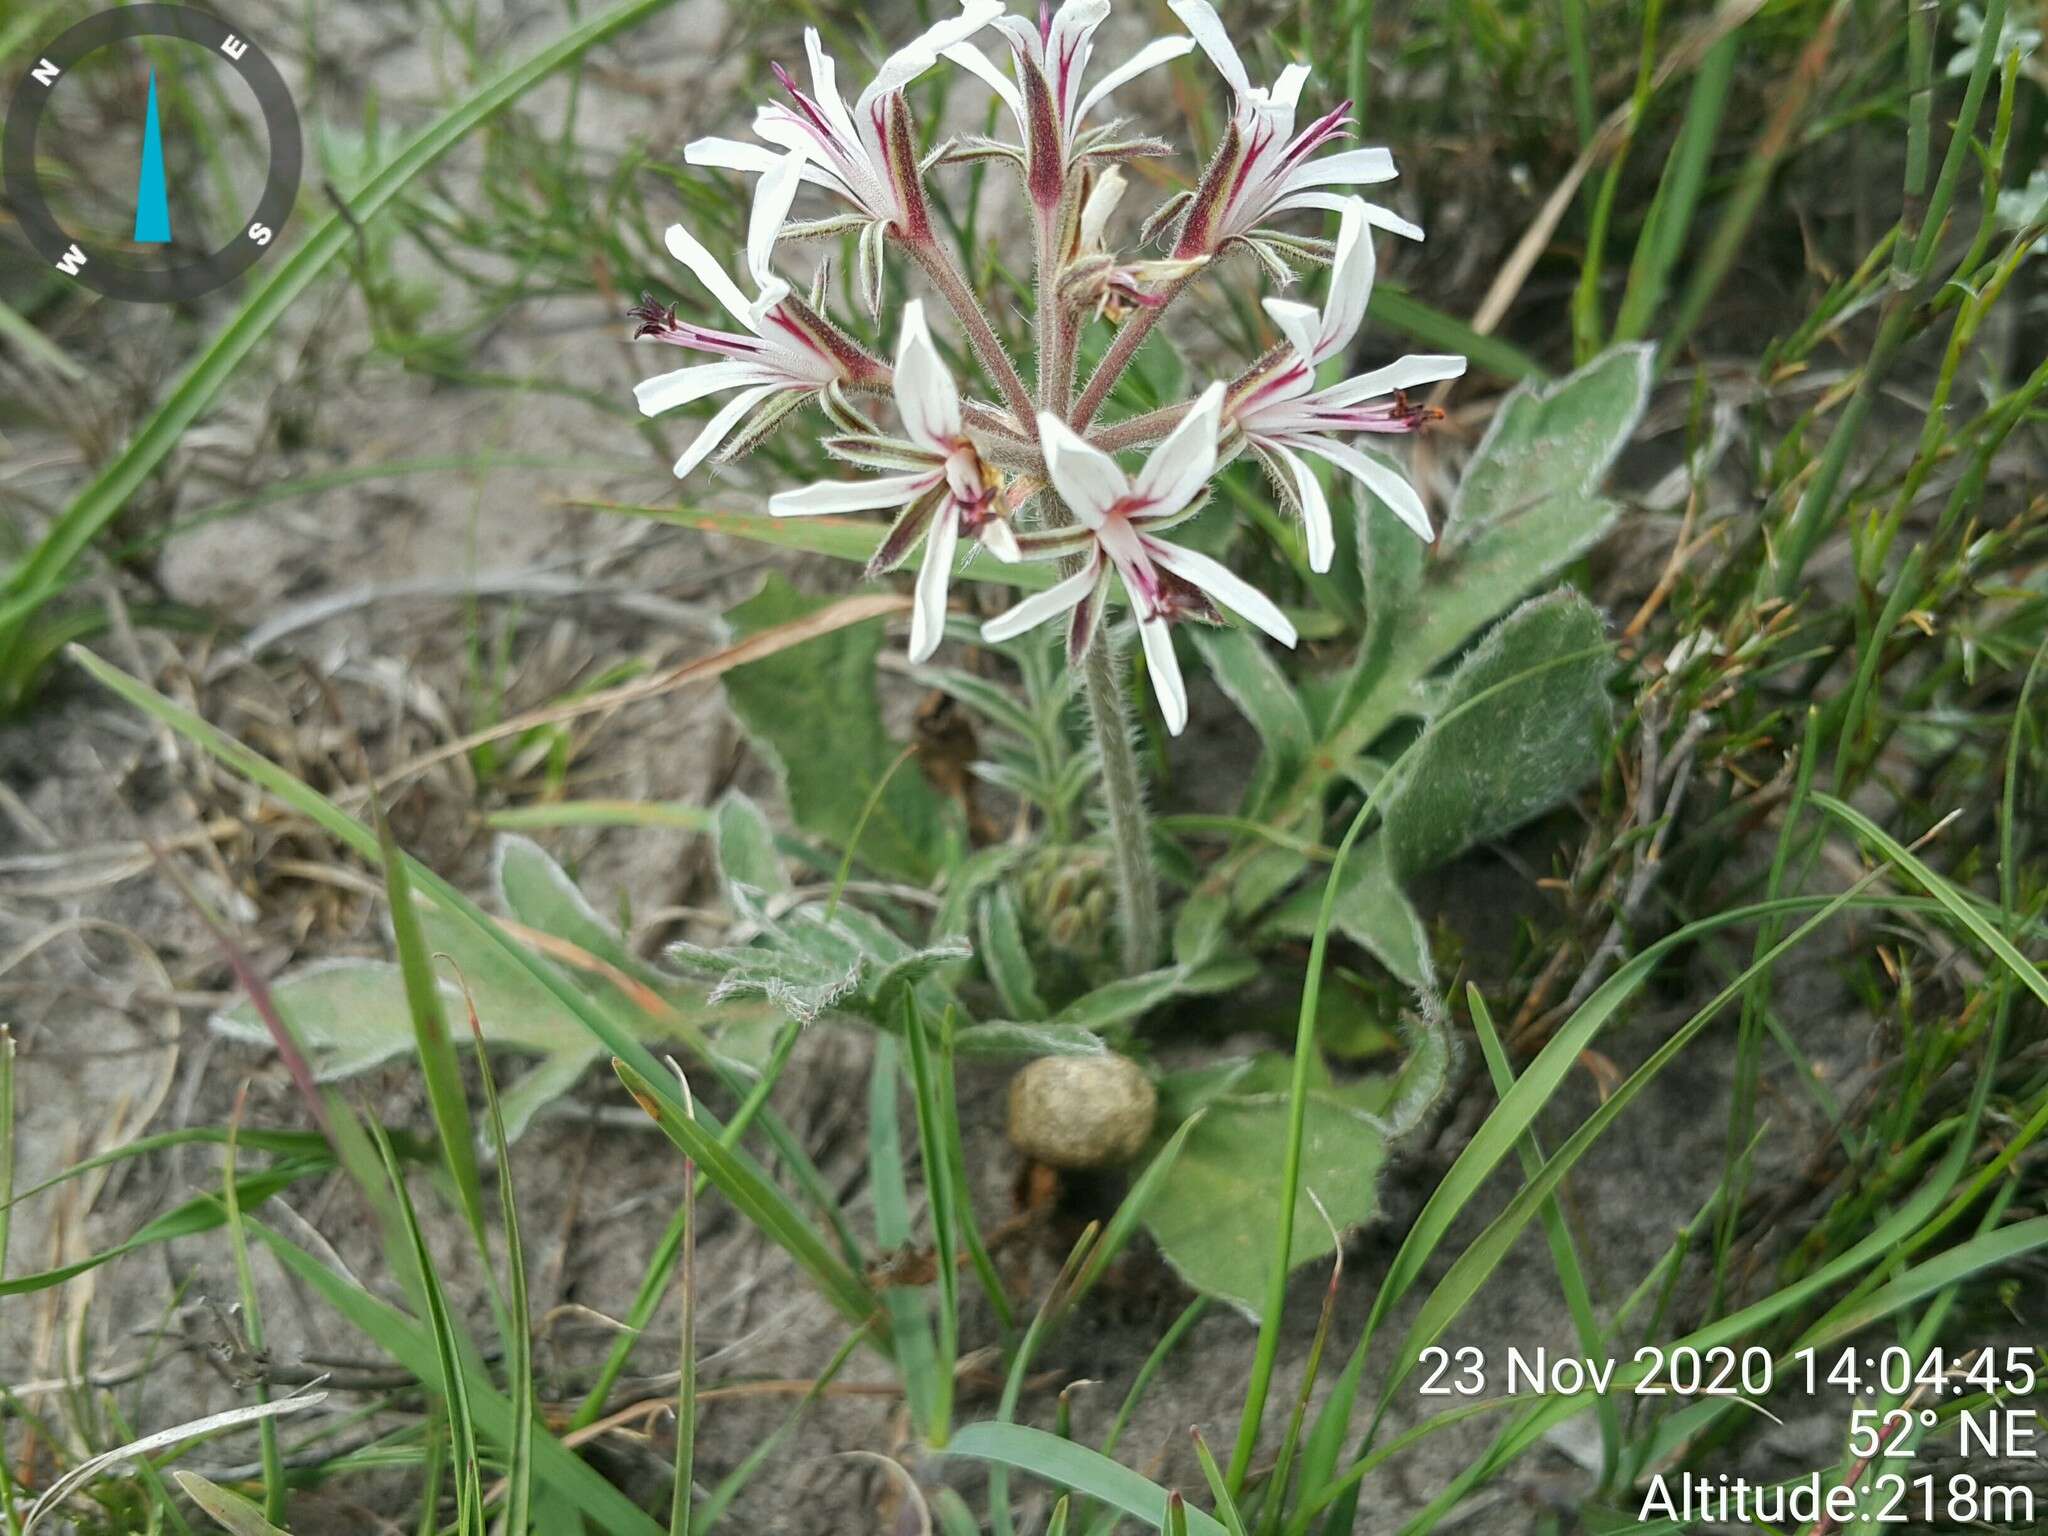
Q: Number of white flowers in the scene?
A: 7